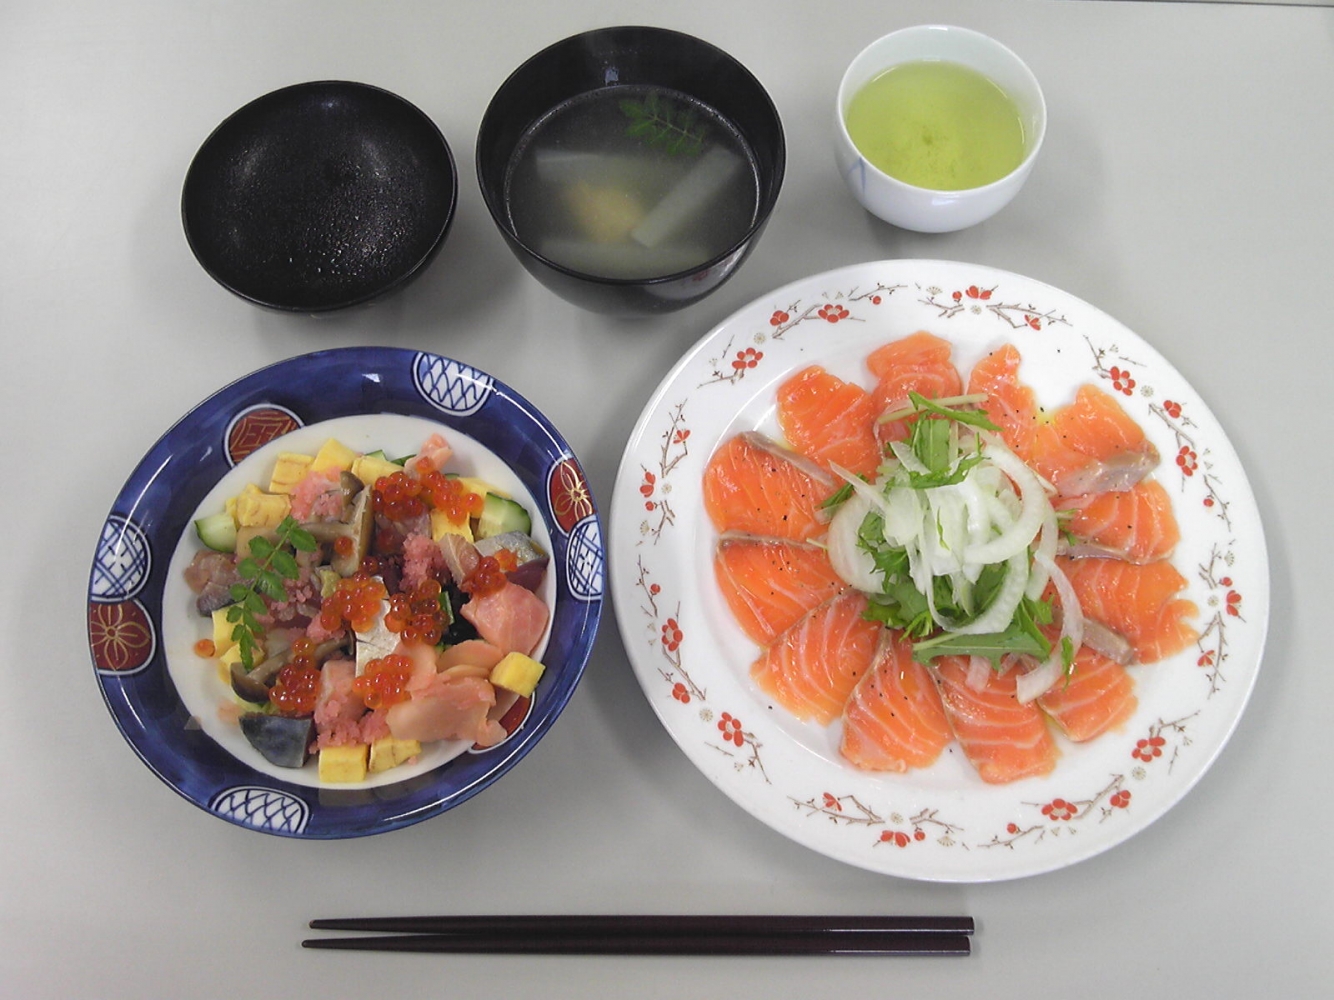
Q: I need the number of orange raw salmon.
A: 12